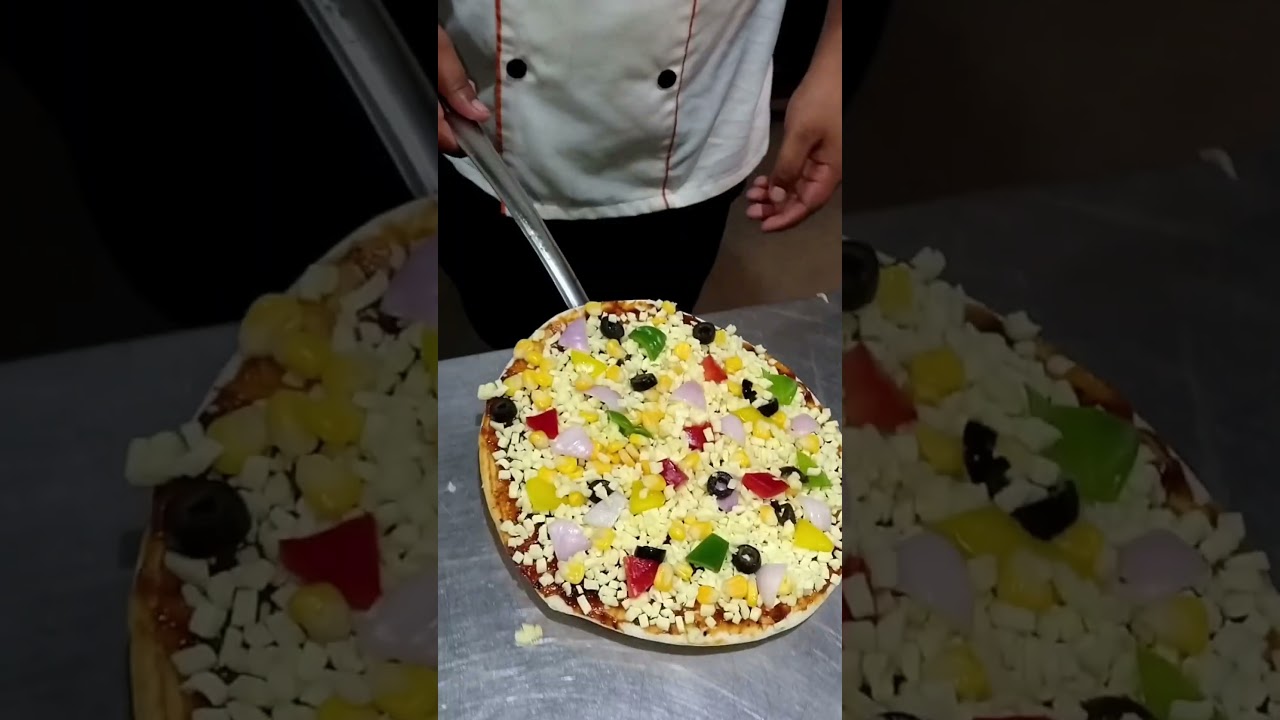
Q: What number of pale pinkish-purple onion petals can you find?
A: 11